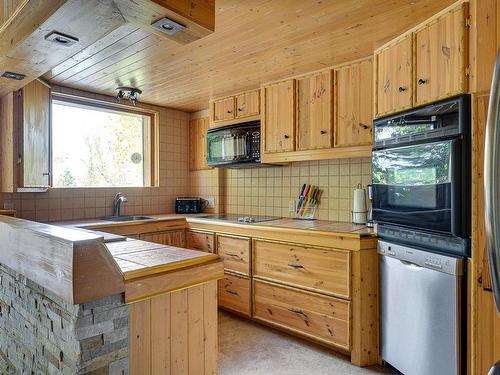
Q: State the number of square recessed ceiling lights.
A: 3